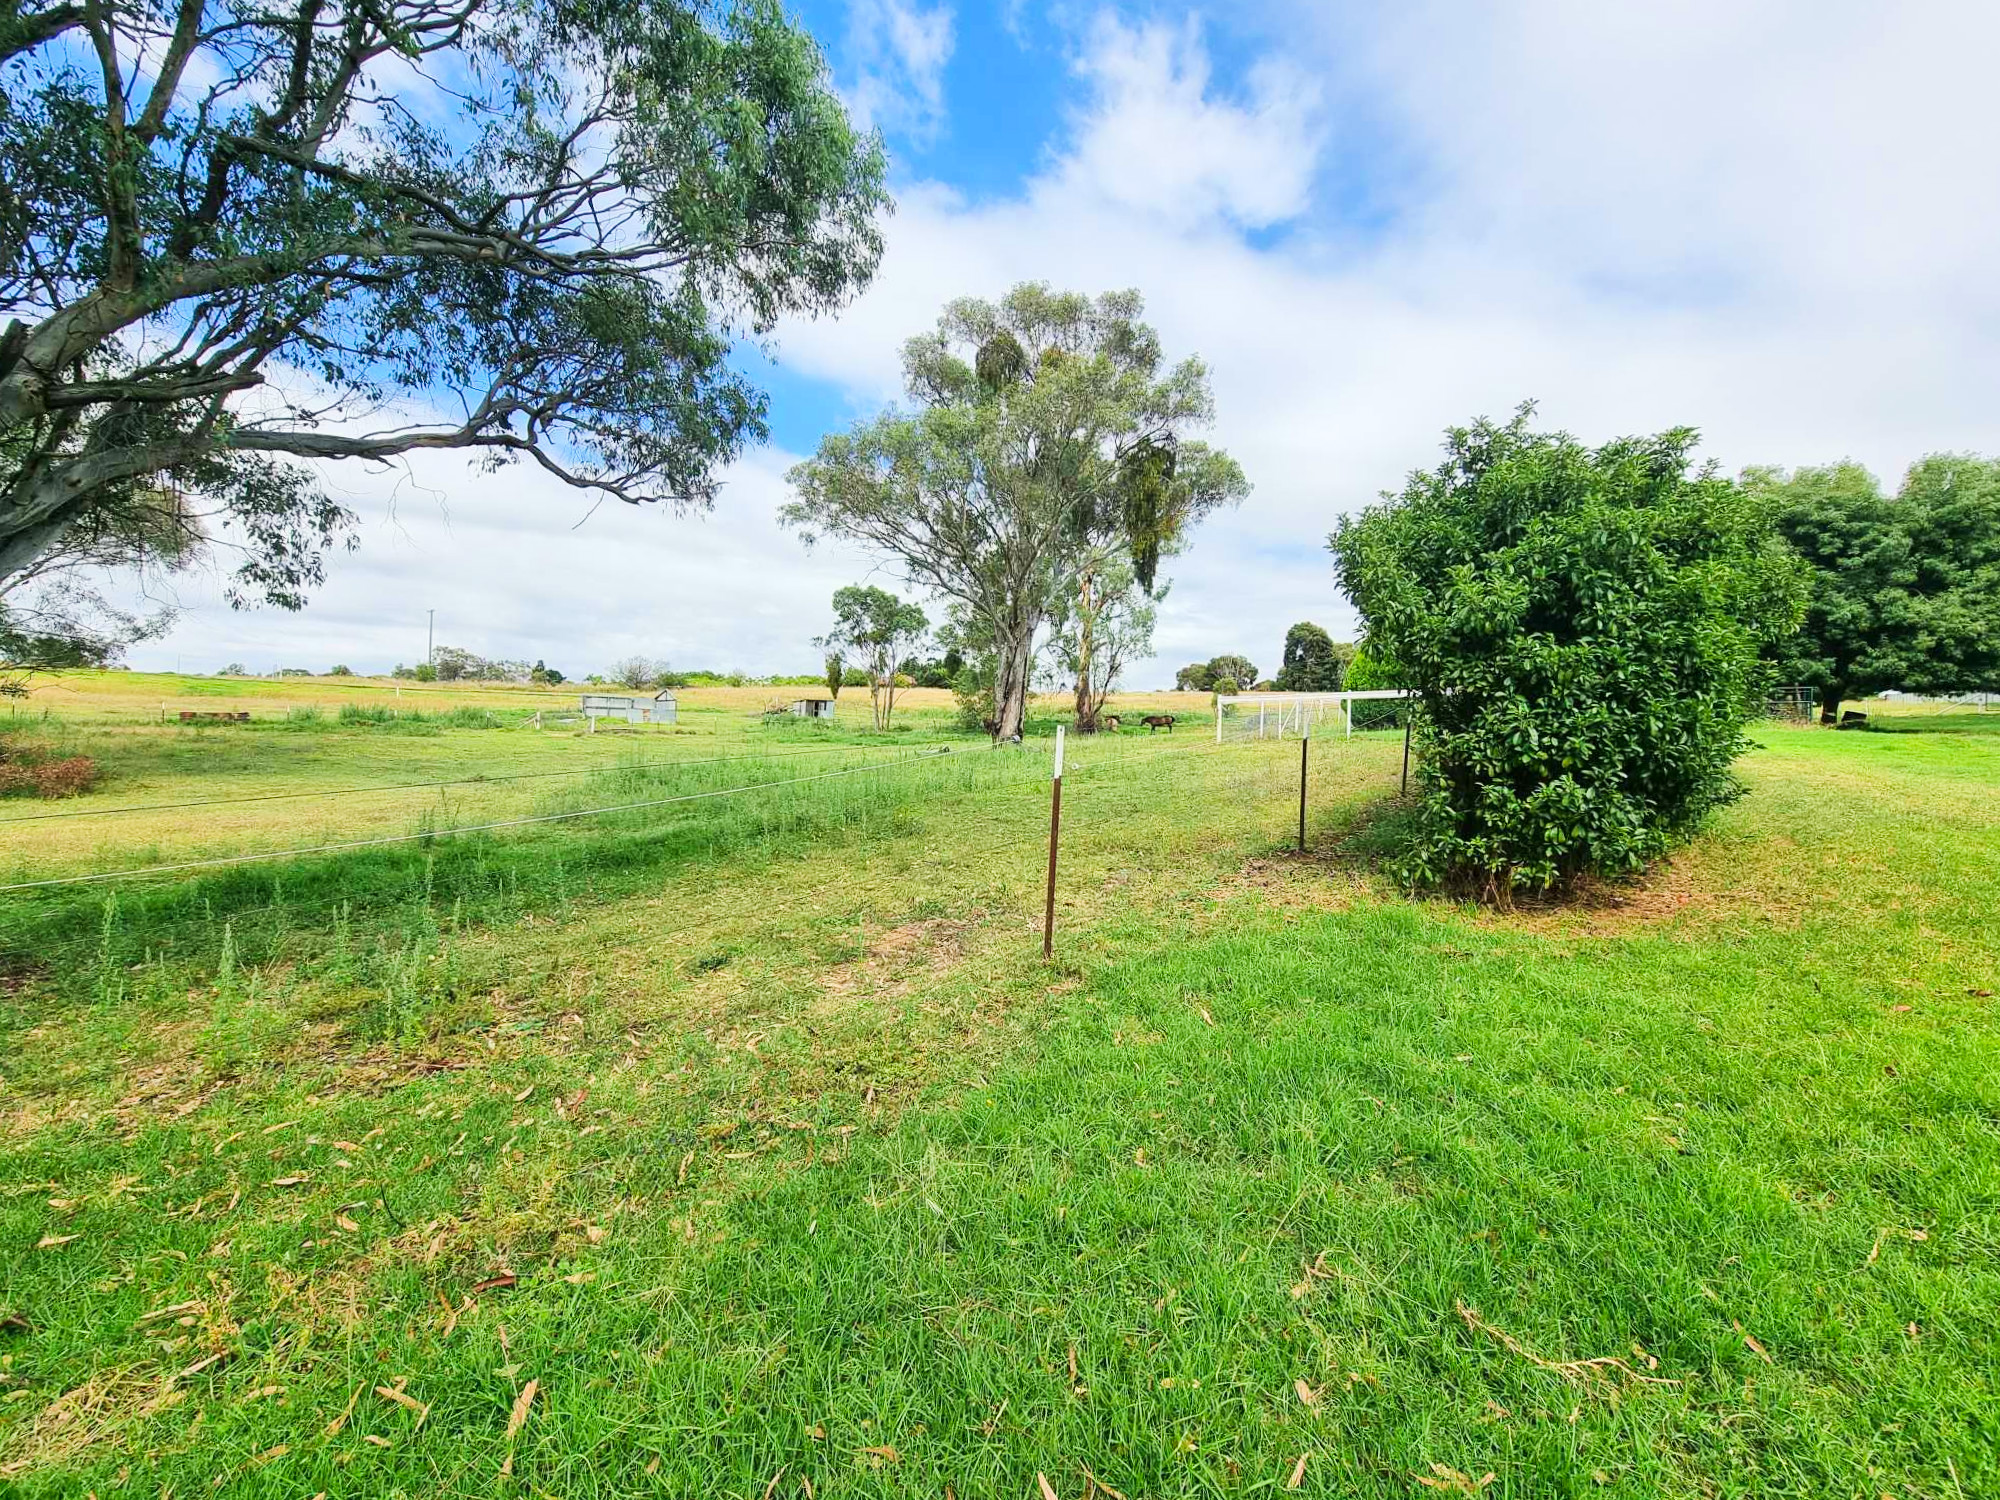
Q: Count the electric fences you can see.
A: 1